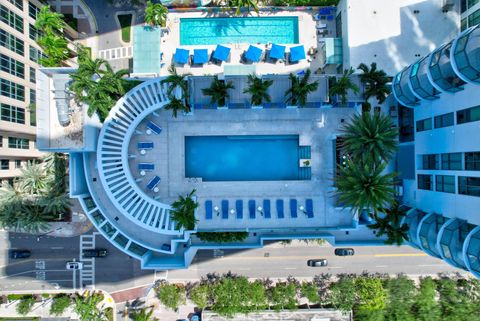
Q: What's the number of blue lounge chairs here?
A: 12